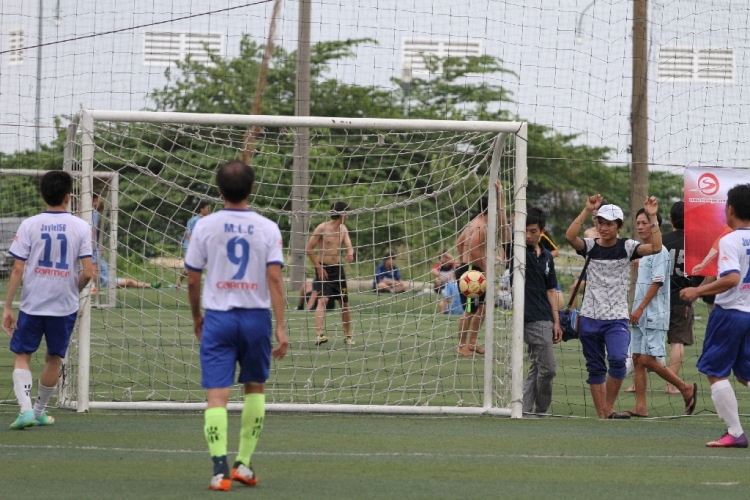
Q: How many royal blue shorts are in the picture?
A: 3